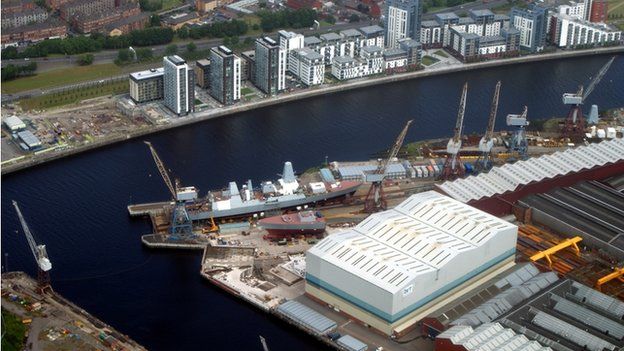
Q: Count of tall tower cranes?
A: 7